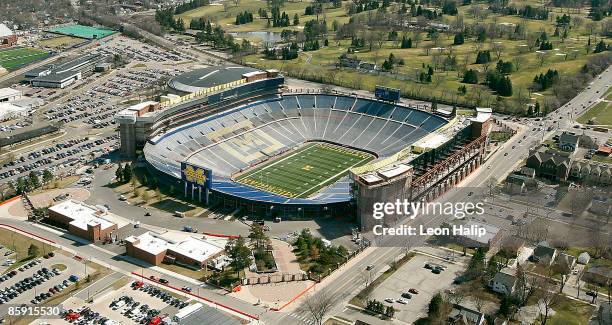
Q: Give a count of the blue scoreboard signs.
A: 2